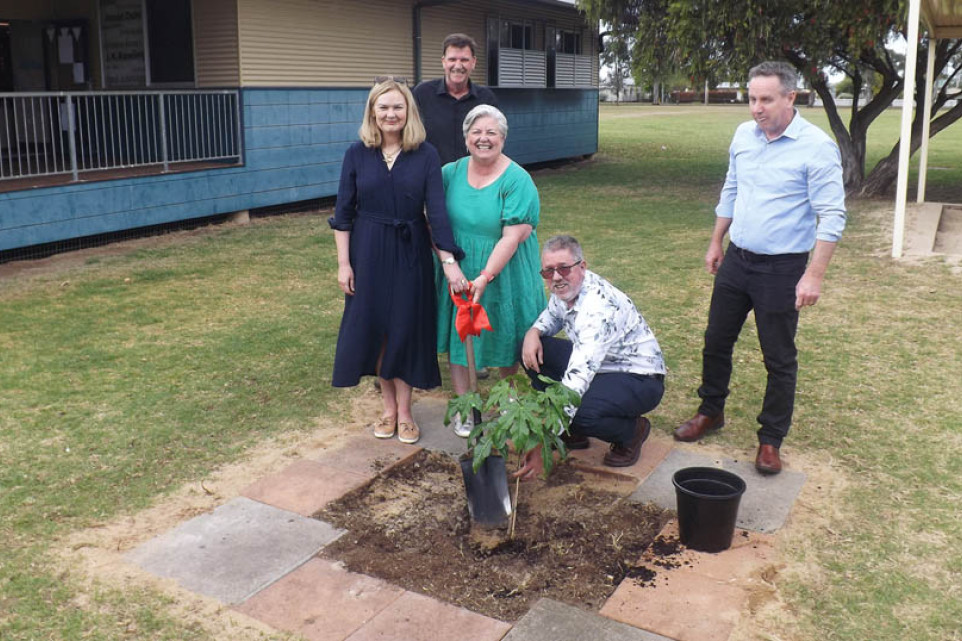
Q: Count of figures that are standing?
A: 4